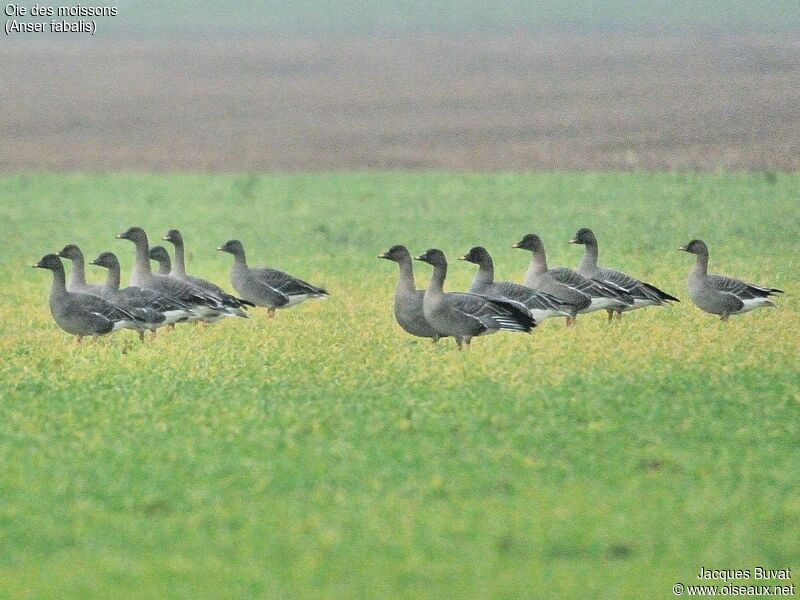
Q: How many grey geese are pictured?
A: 13